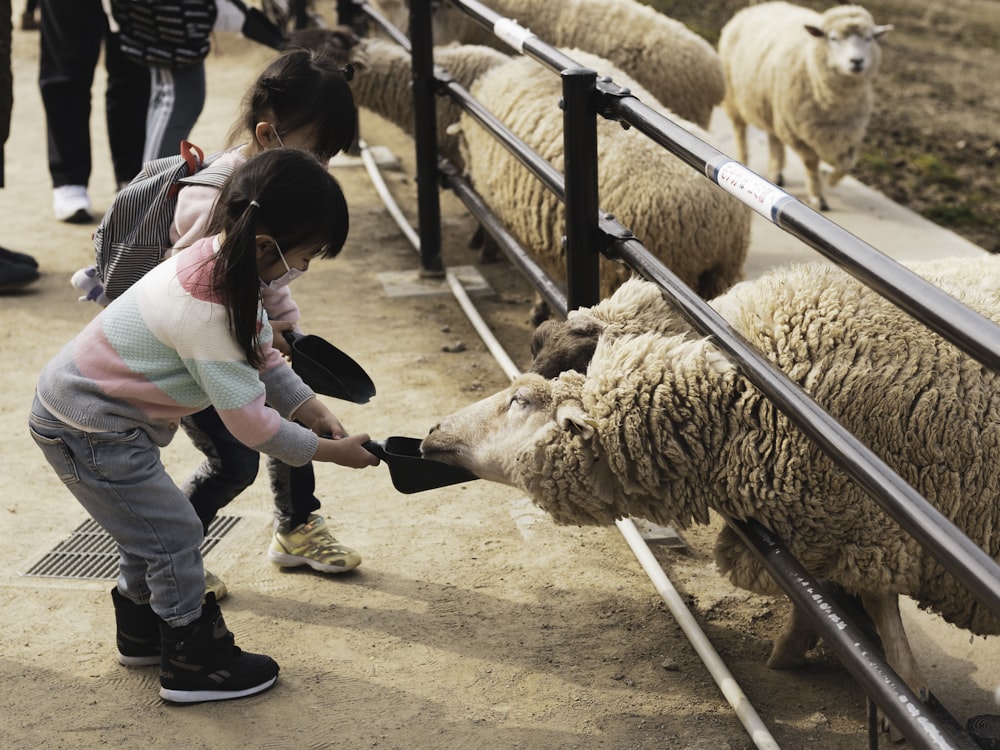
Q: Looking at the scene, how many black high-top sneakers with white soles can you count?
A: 2